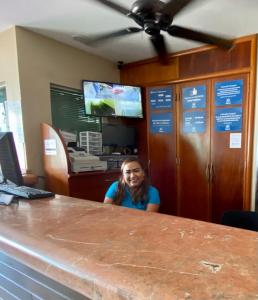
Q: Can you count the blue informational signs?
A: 6